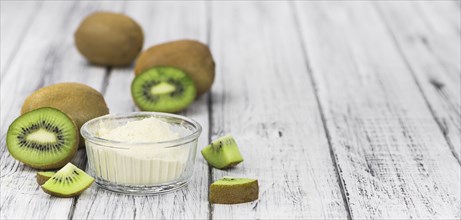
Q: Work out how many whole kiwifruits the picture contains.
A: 3